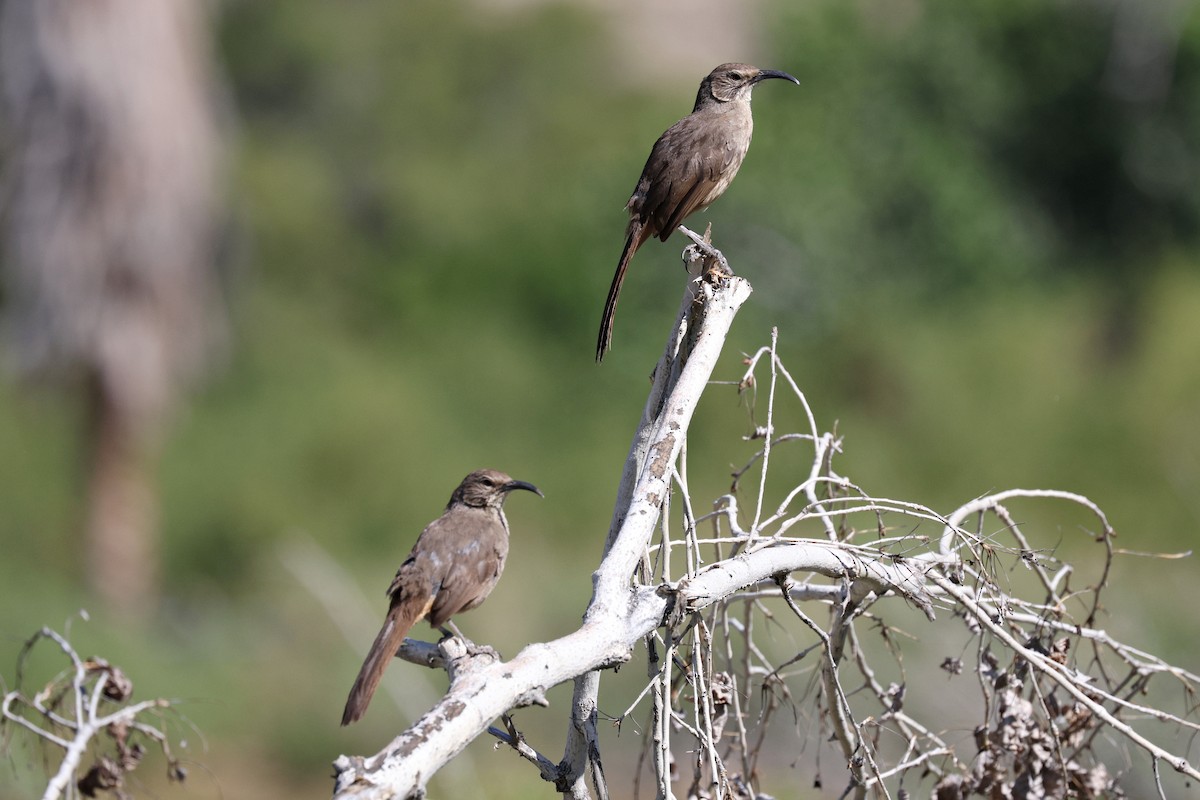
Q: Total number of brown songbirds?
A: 2